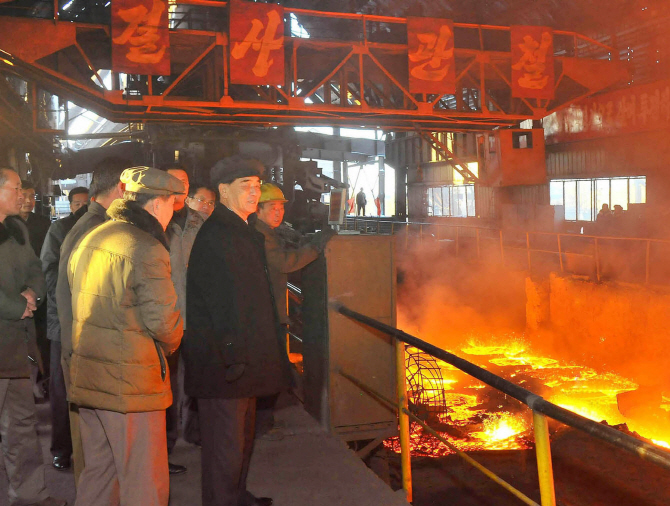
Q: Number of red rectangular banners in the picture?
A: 4